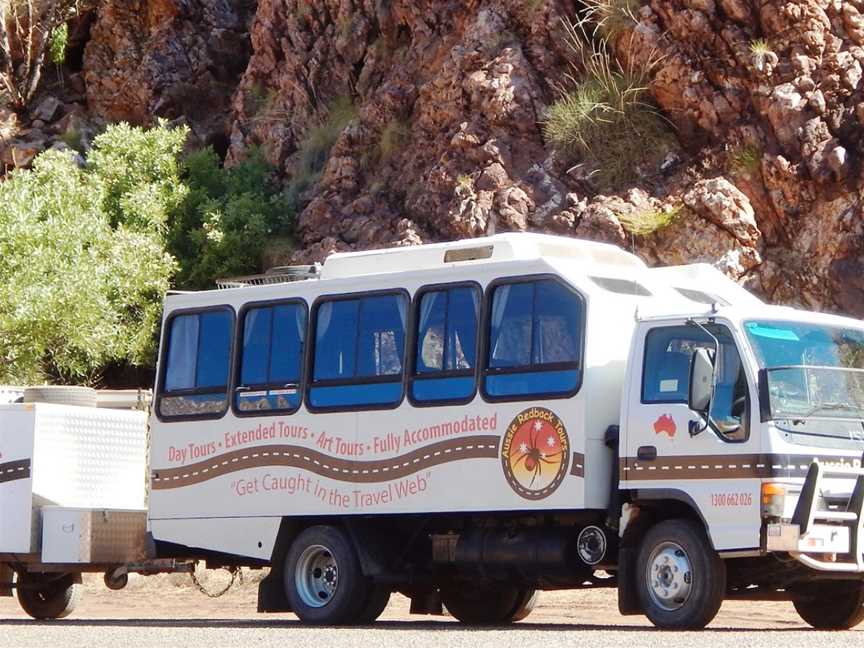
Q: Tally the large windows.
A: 5